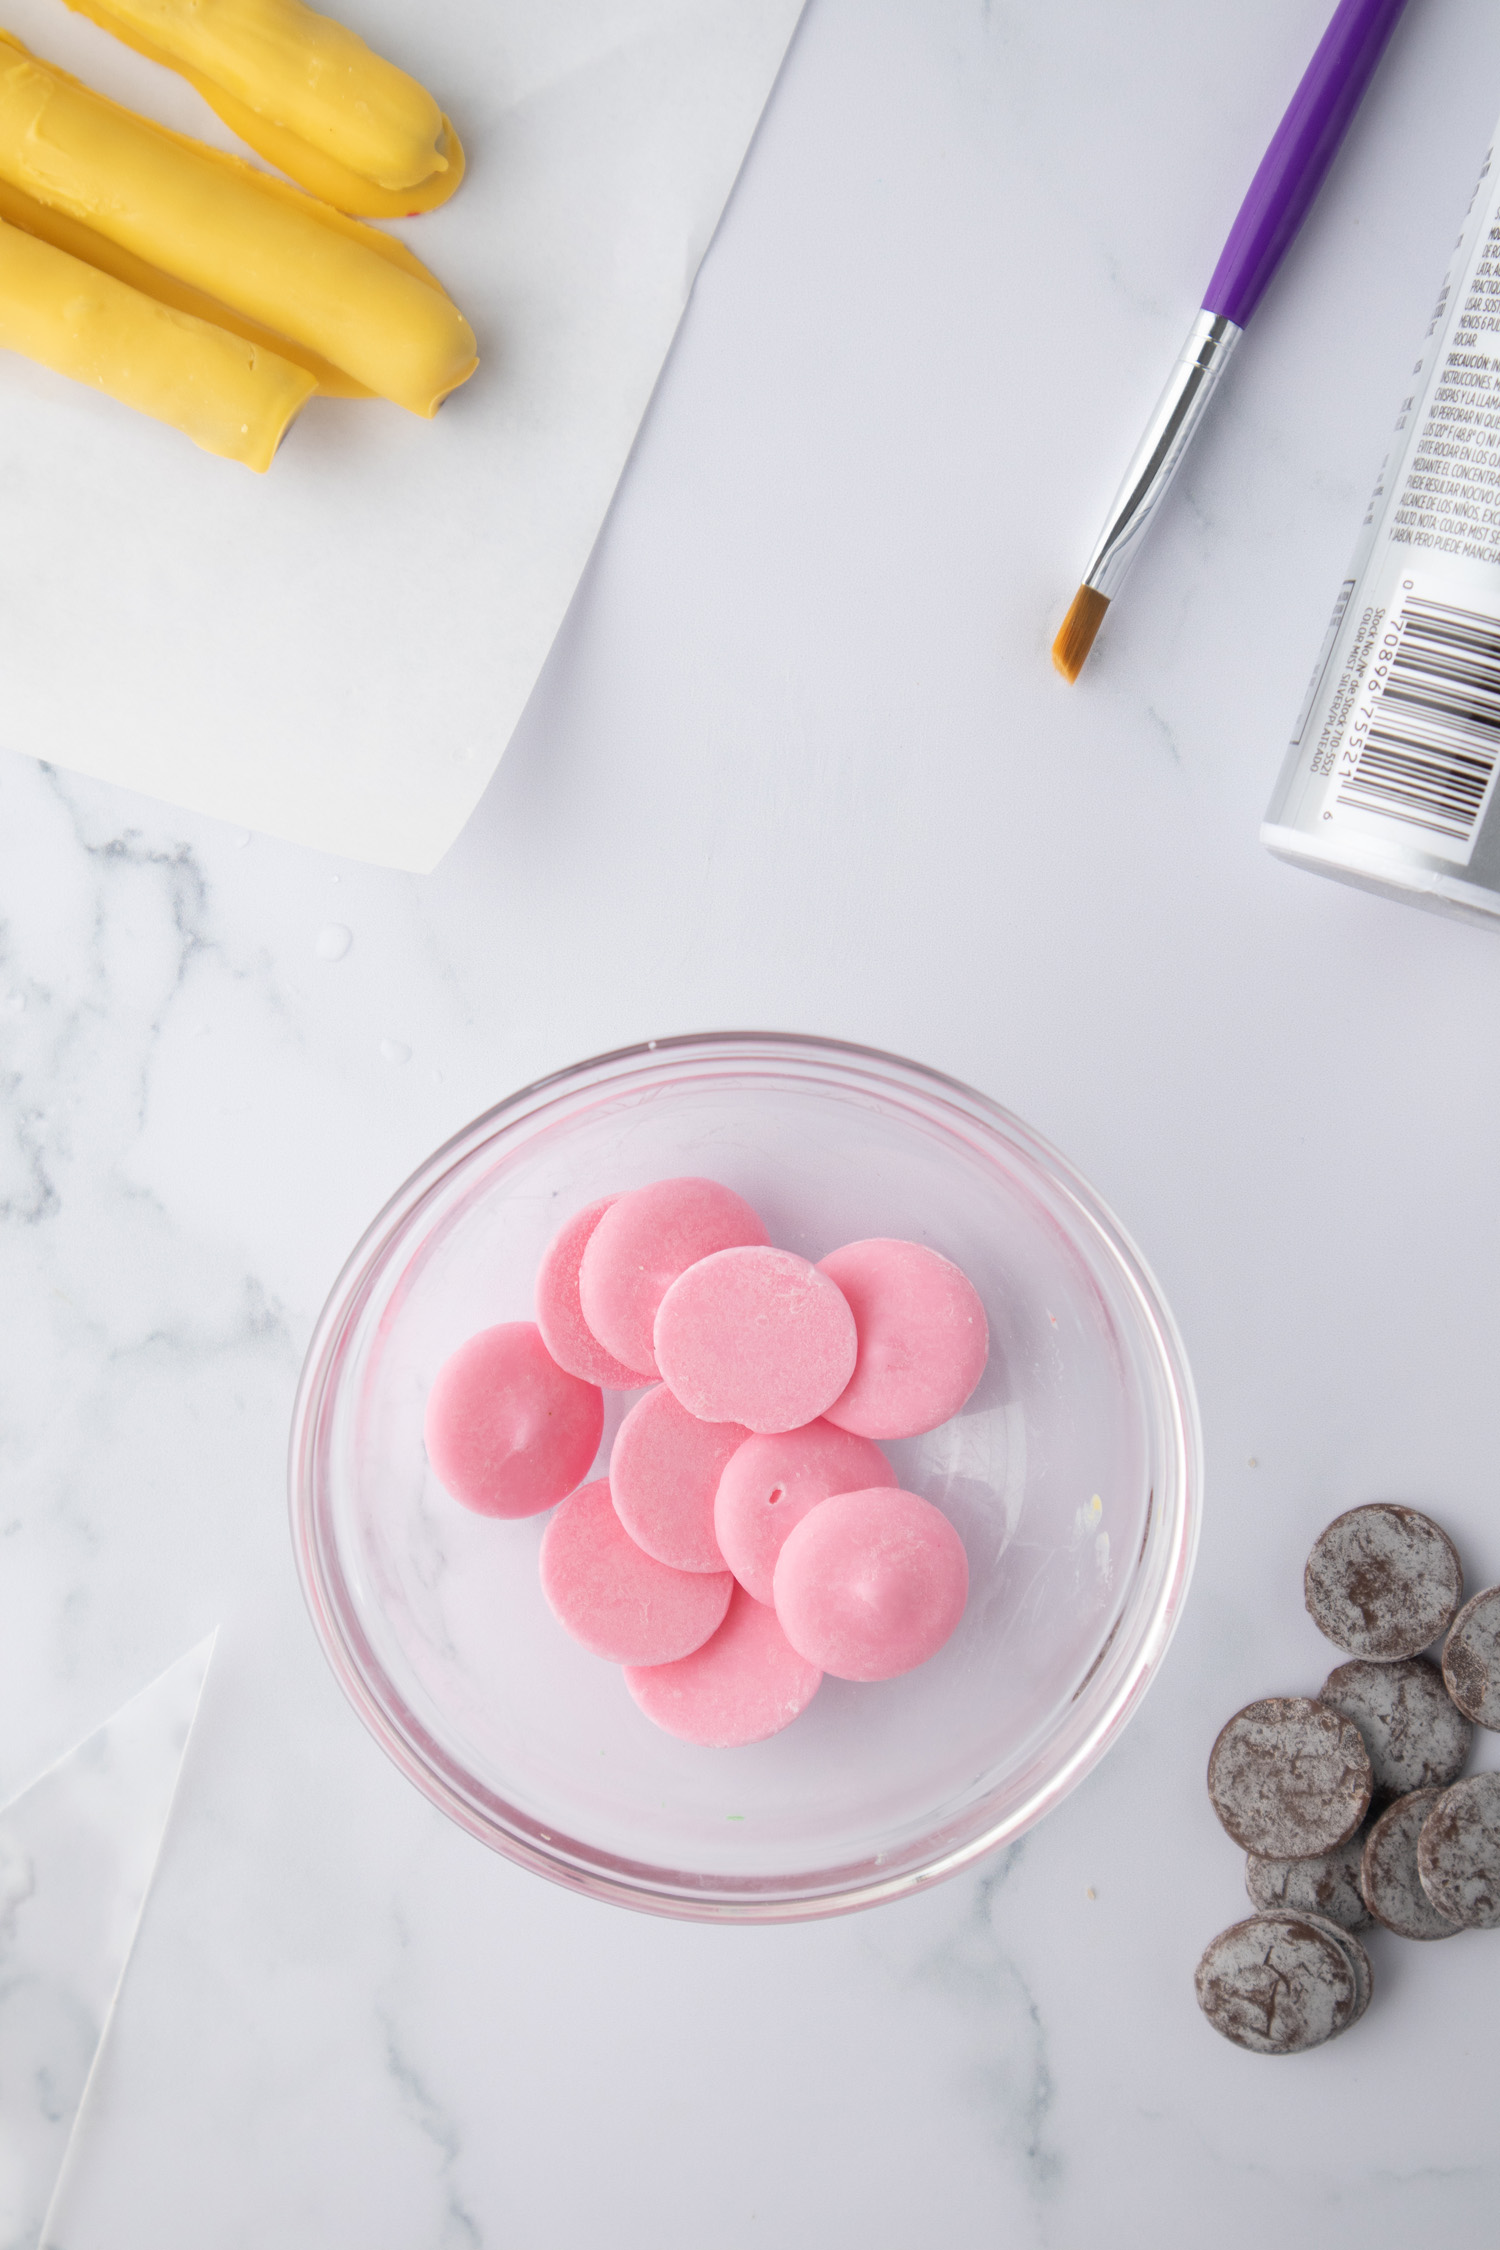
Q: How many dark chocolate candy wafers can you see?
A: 9